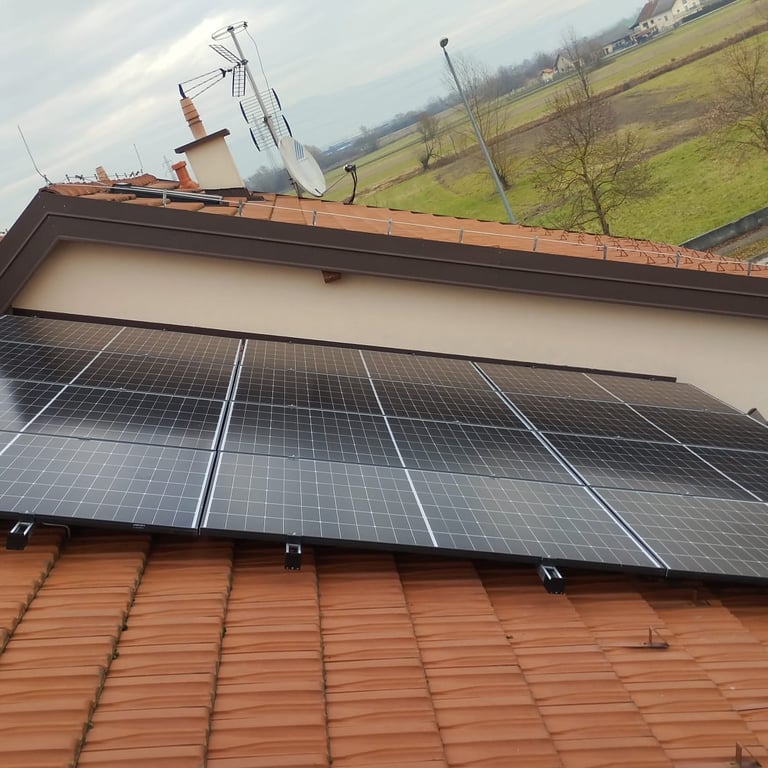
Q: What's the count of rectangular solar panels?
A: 12